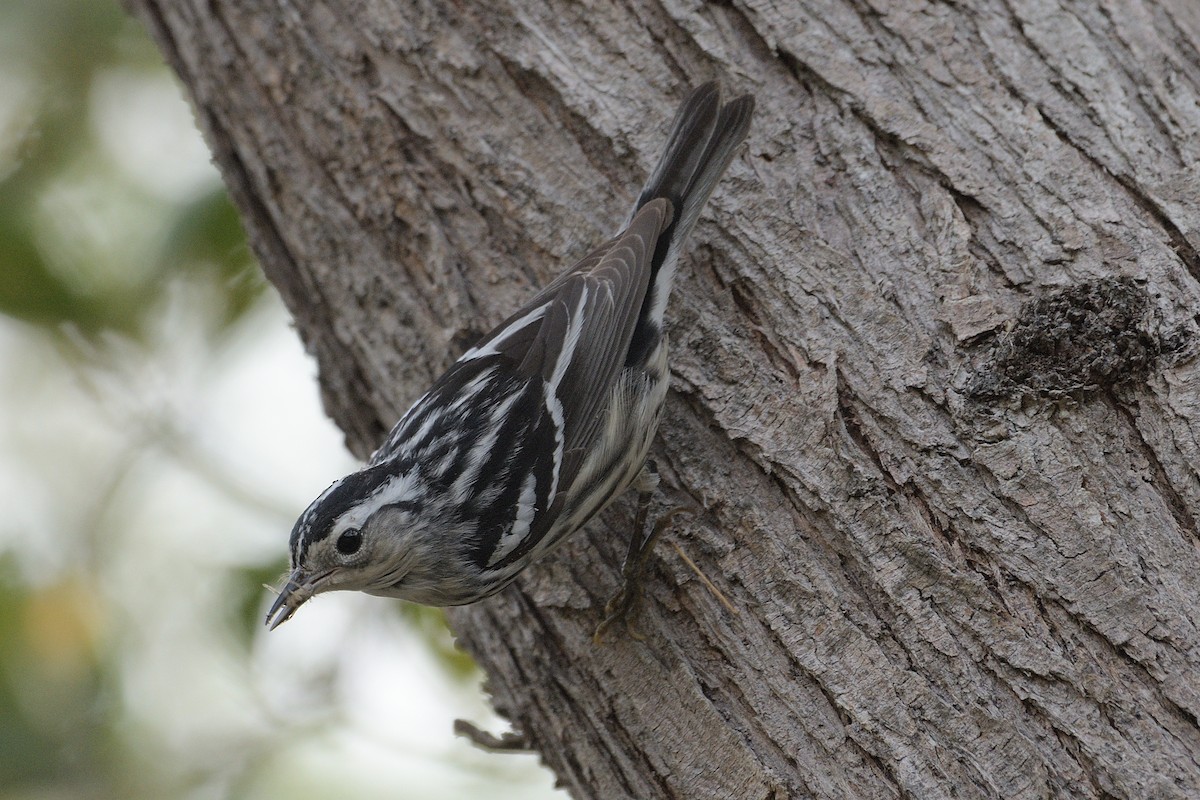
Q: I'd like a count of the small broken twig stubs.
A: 1